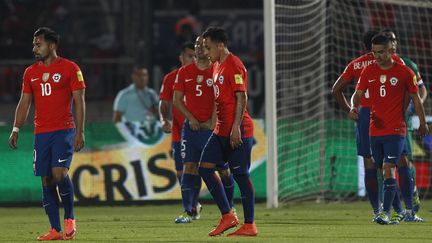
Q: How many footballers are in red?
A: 6